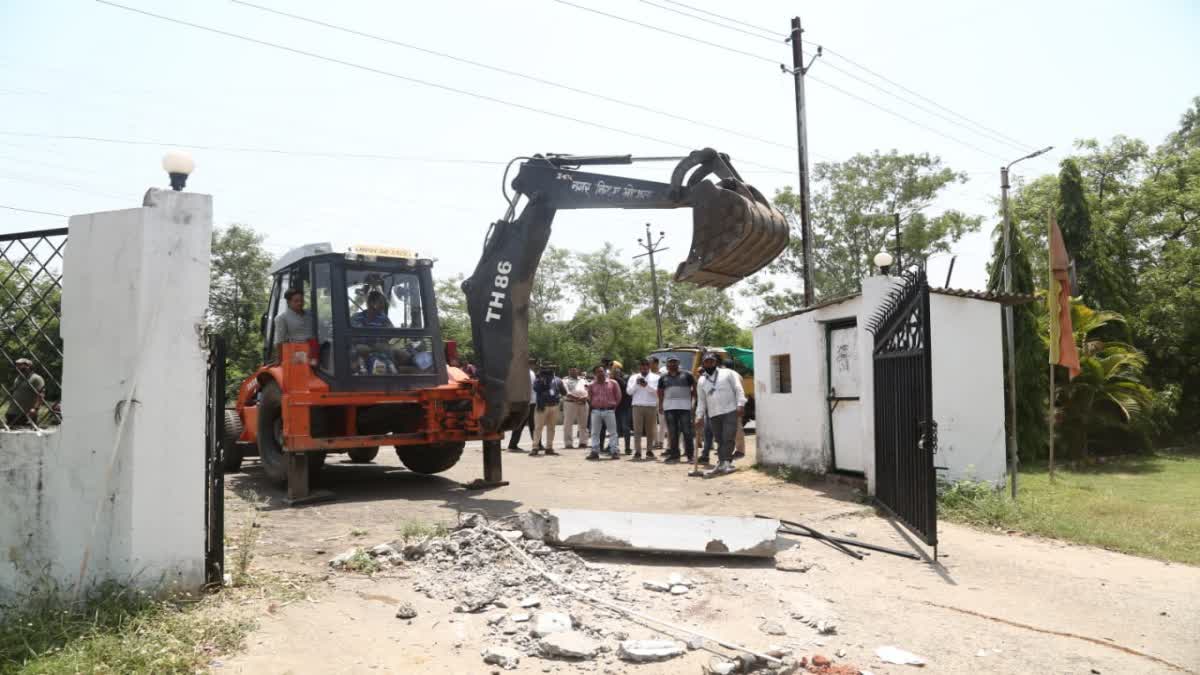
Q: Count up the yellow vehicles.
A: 1